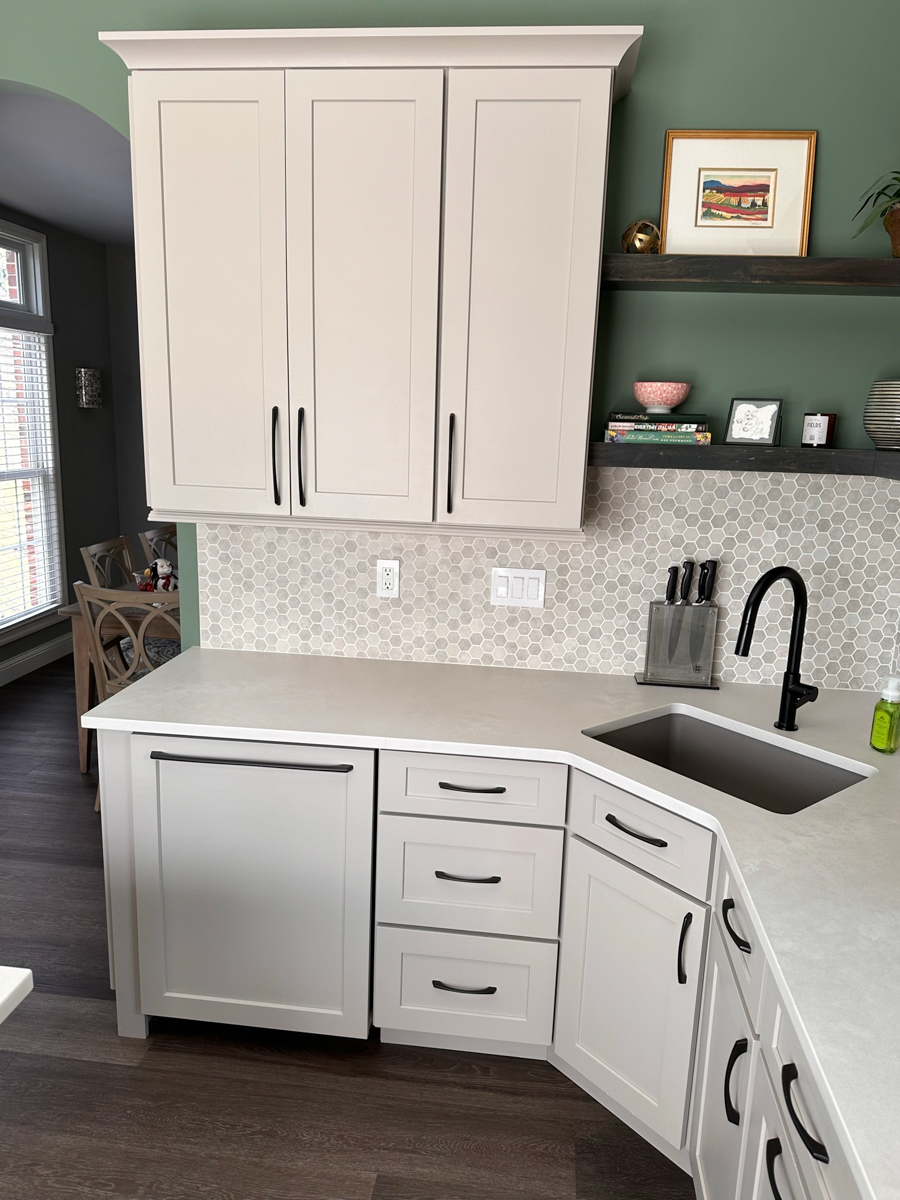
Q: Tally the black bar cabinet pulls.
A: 13